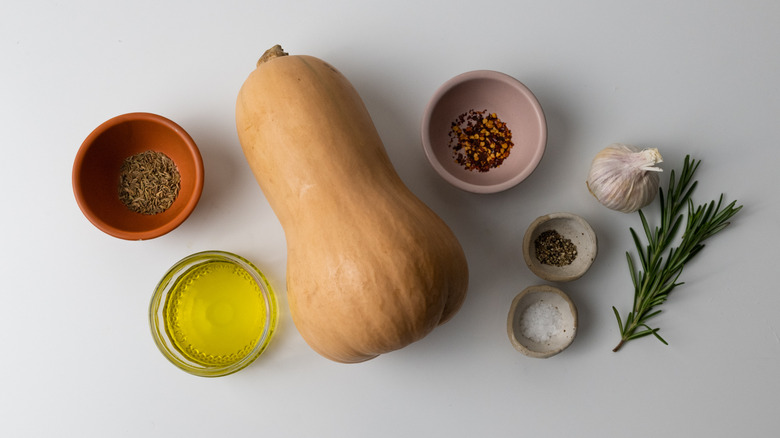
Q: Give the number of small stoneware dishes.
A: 2